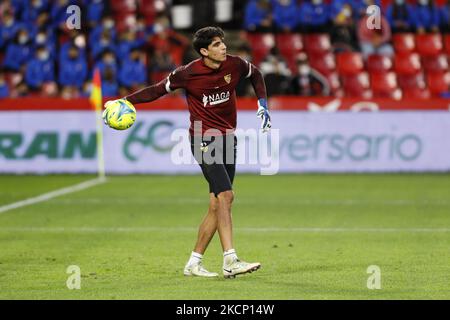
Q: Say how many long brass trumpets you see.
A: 0